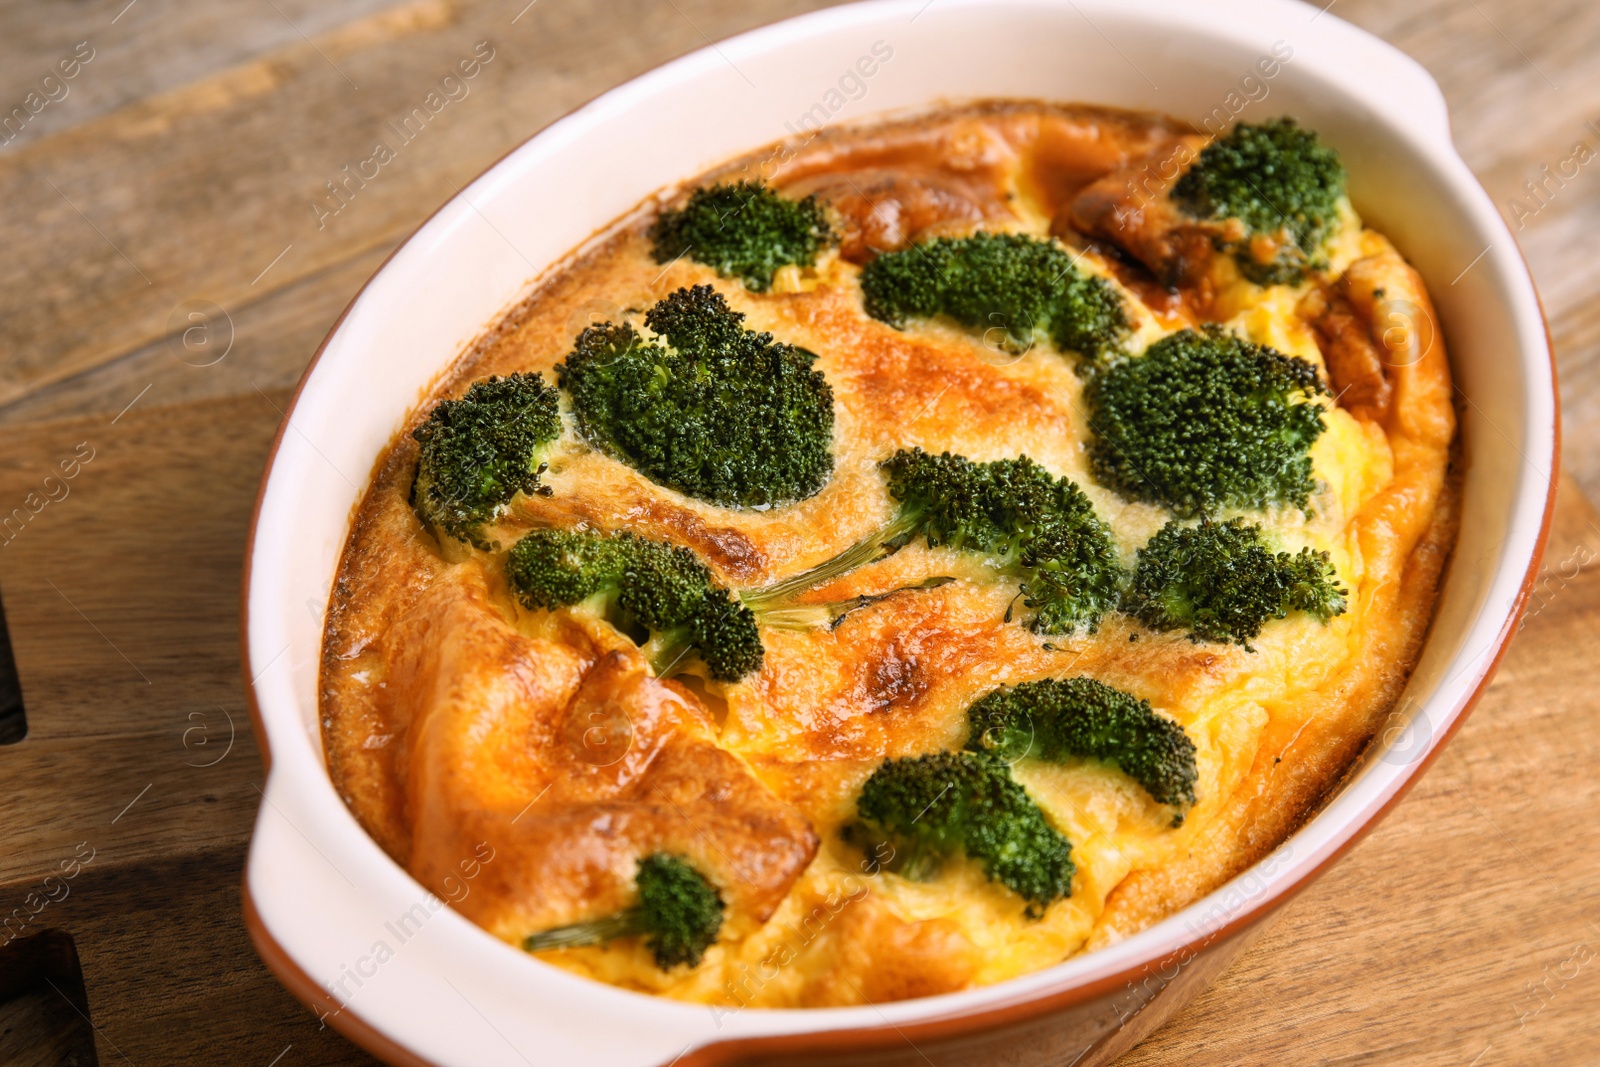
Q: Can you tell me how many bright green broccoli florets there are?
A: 12